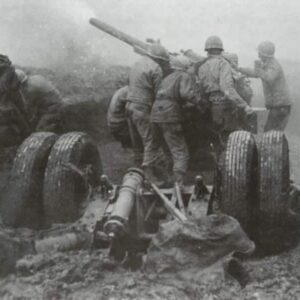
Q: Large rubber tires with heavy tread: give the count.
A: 4